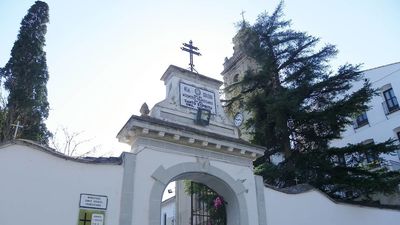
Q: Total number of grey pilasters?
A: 2